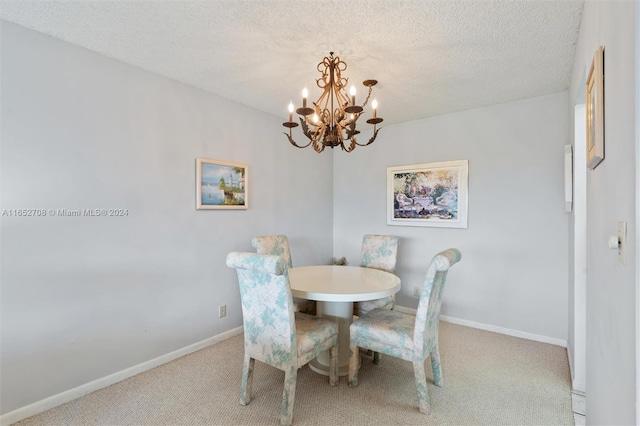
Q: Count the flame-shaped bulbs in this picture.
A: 6